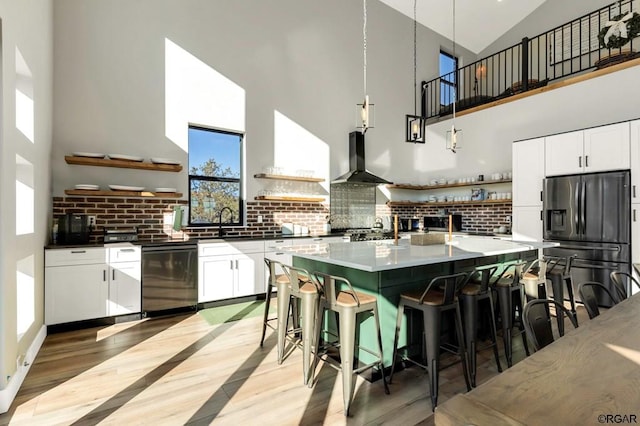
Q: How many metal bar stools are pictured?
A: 8